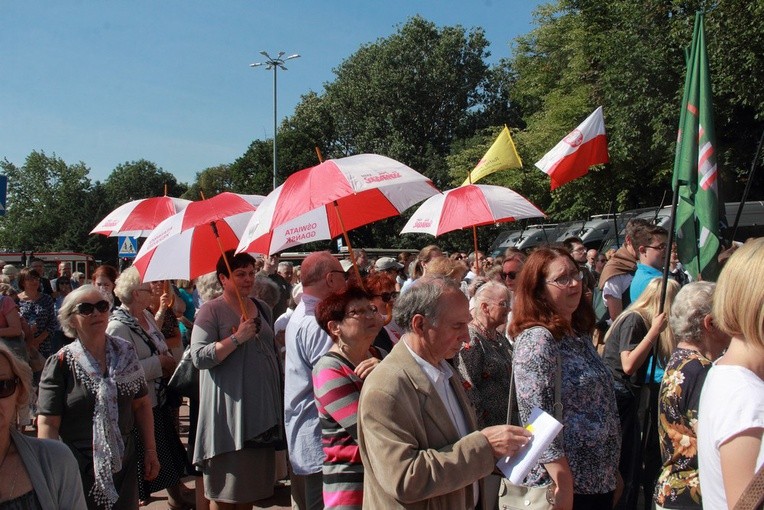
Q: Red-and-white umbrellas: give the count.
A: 4